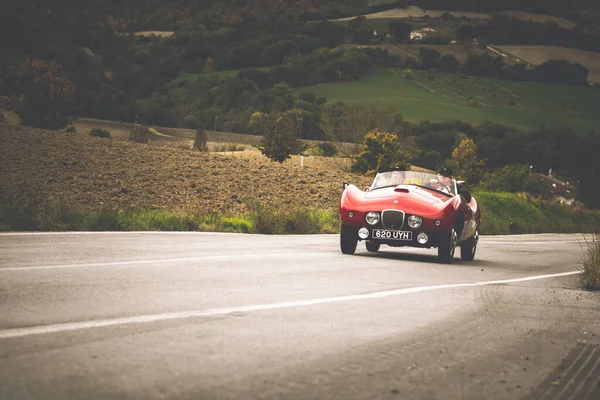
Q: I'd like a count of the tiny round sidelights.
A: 2